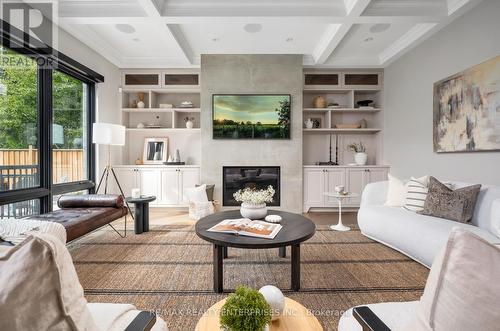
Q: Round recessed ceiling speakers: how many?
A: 3